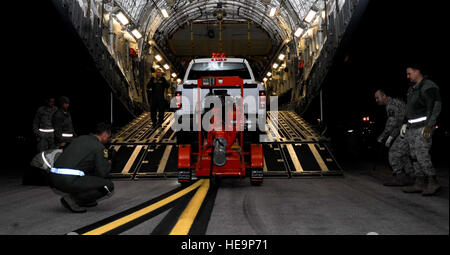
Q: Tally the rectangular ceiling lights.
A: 14